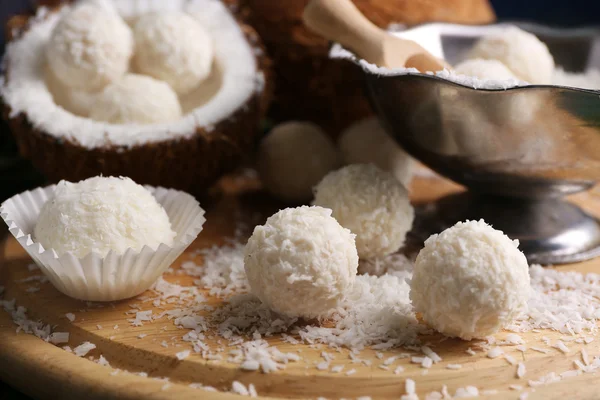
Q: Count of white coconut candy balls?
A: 11